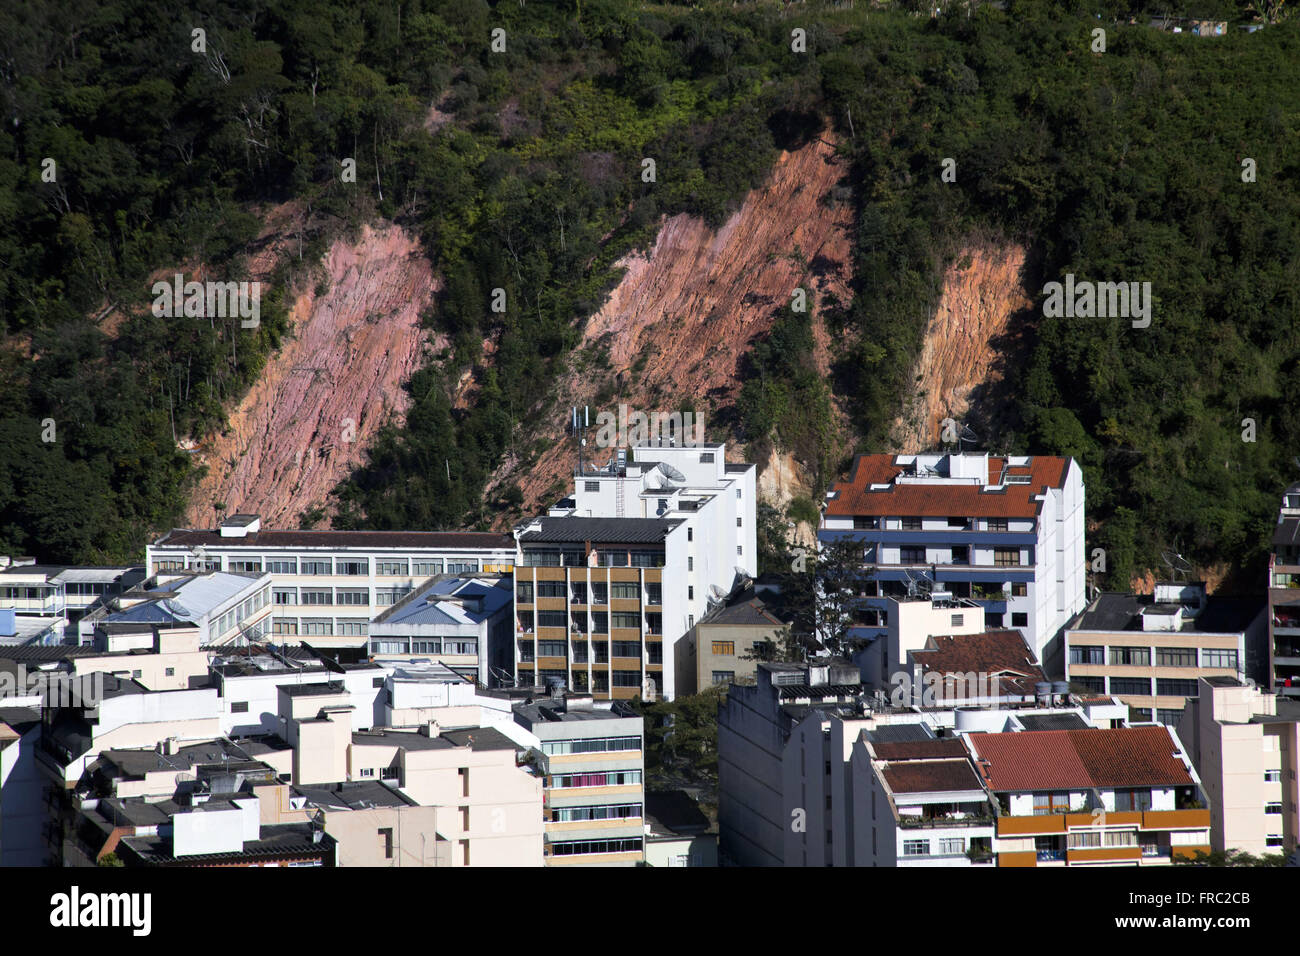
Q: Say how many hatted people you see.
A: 0